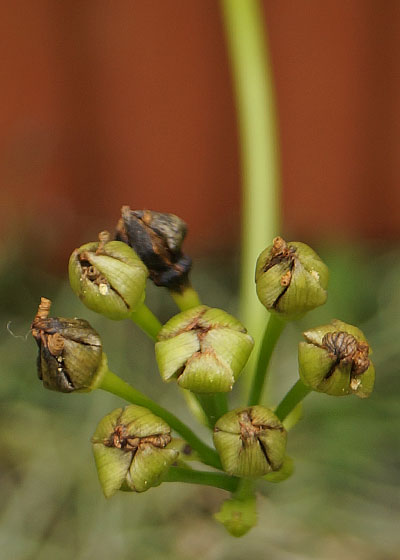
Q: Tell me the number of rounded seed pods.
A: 8